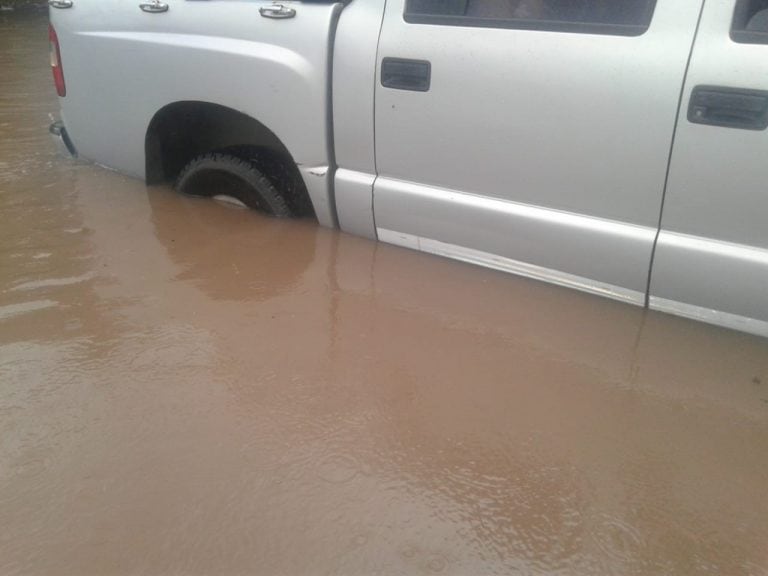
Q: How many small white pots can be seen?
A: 0